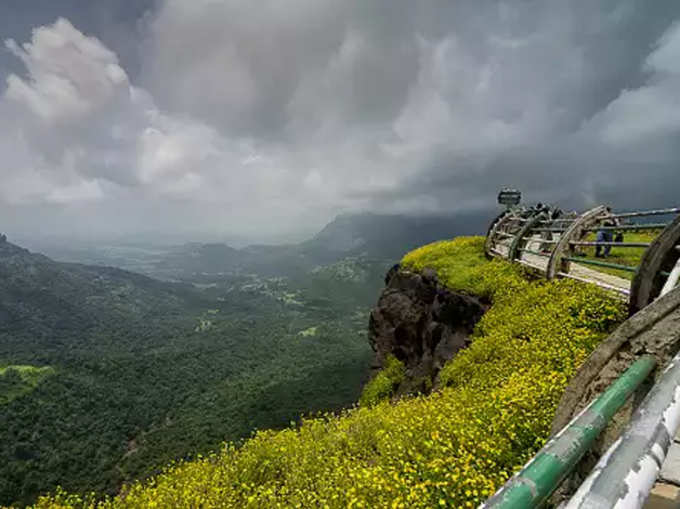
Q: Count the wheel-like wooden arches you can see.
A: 5